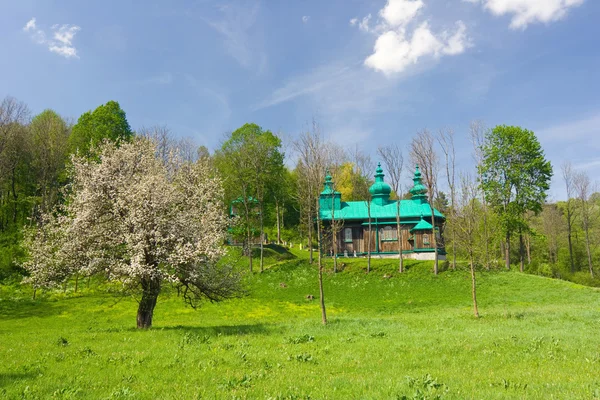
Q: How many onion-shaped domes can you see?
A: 3